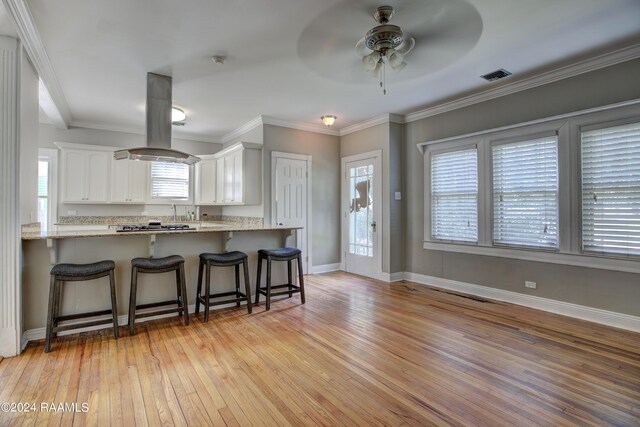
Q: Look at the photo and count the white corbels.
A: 4